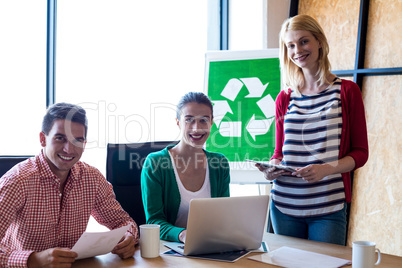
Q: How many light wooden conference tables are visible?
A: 1